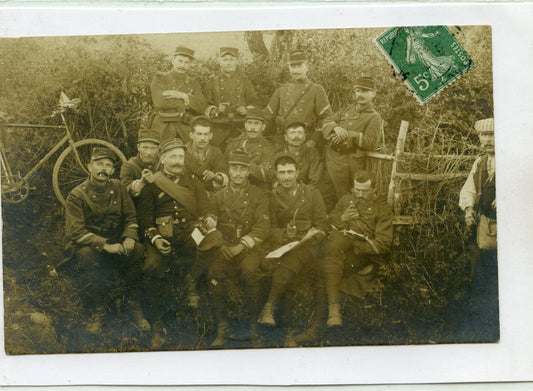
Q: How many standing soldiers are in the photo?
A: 4